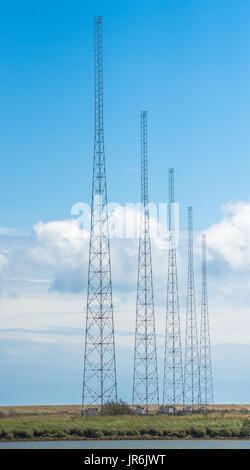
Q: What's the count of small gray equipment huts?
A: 5